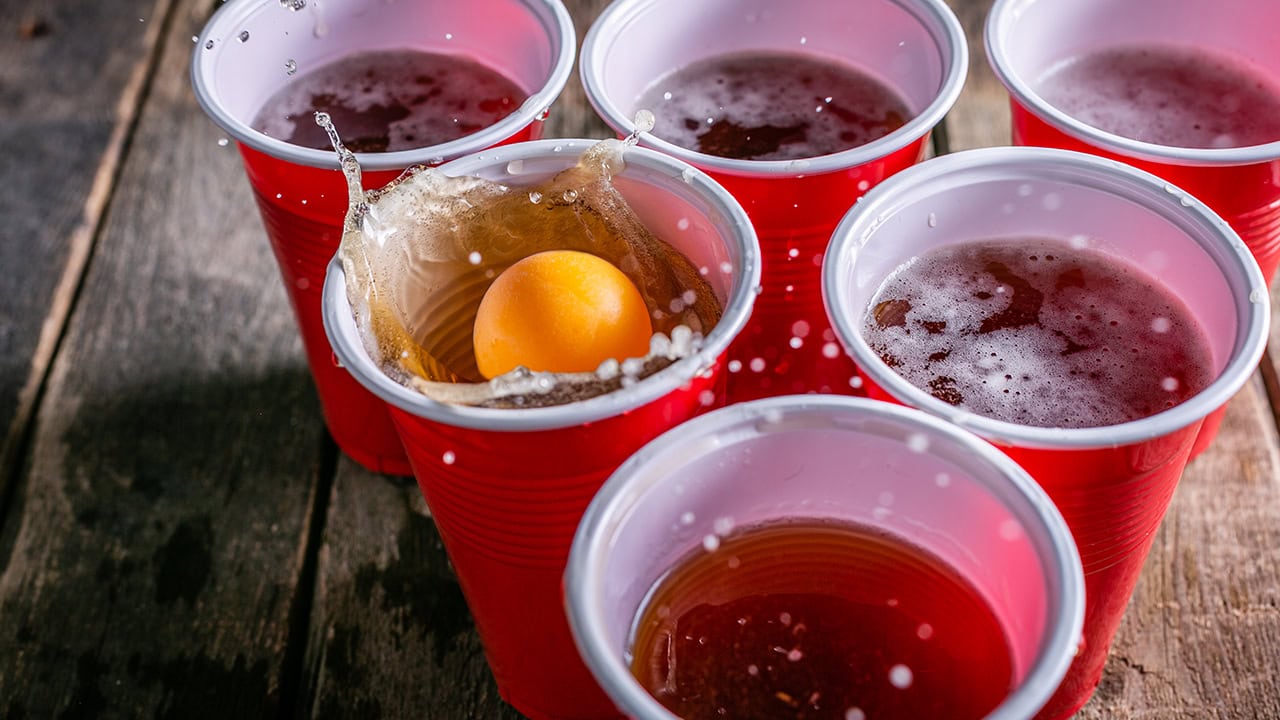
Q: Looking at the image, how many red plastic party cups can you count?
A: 6